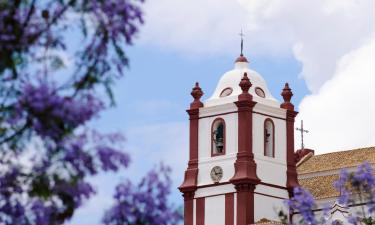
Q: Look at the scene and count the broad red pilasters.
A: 3